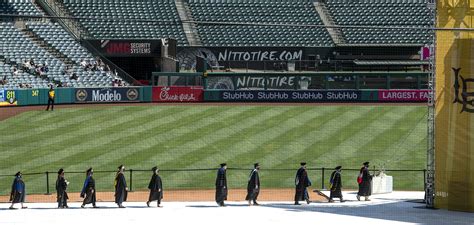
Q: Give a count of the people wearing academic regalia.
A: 10